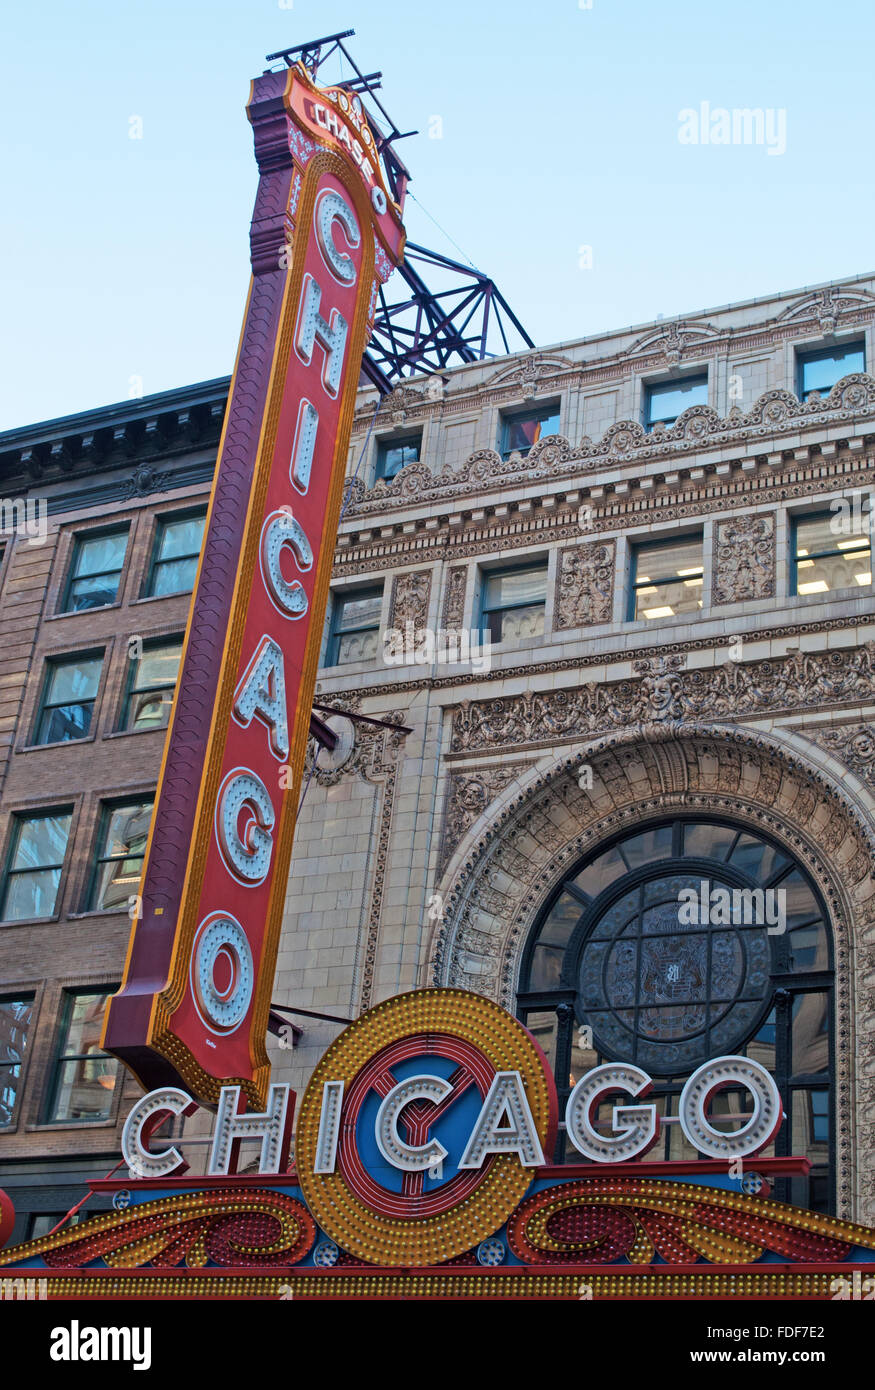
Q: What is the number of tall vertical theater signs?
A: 1